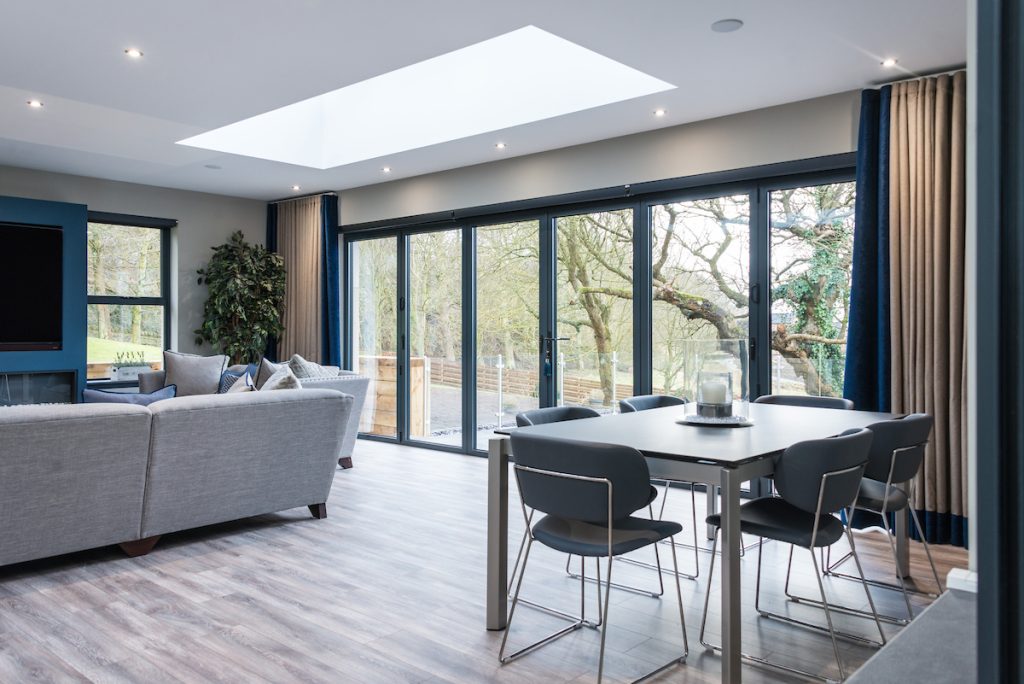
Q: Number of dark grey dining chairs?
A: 6